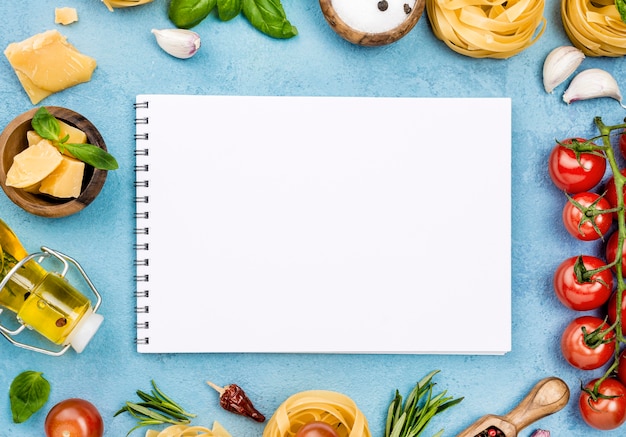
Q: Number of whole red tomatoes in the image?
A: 5